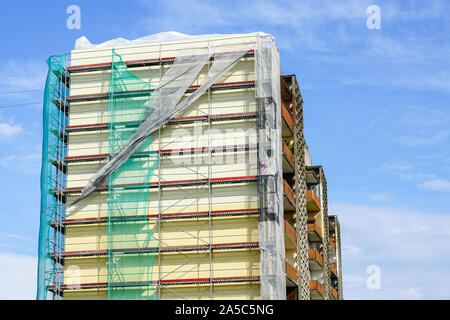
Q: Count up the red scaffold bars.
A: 8